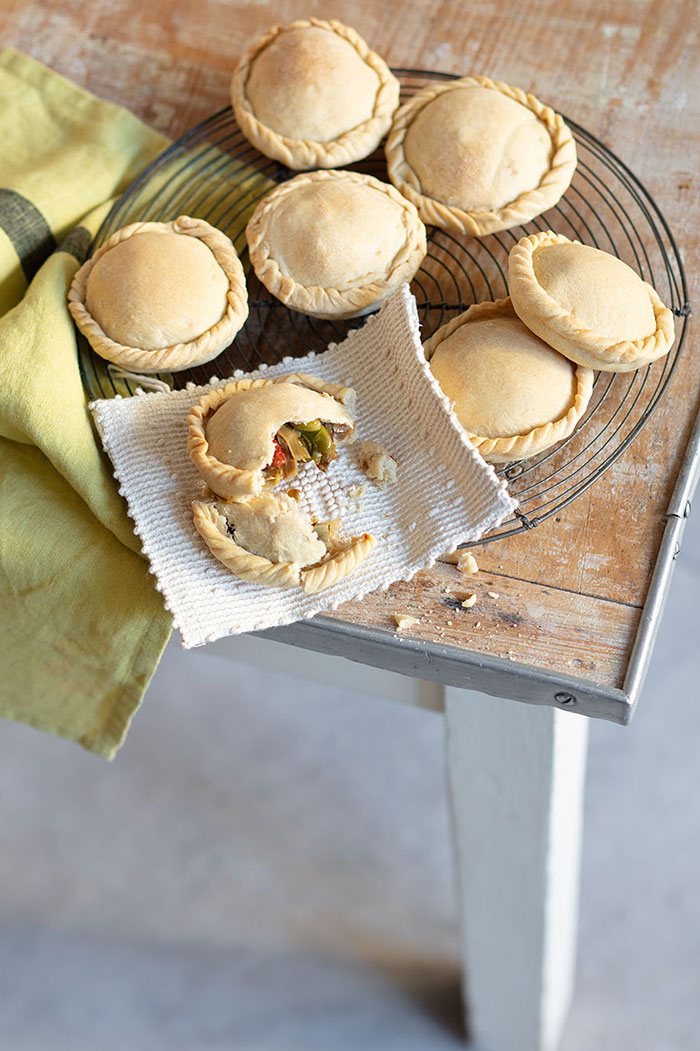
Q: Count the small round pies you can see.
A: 7